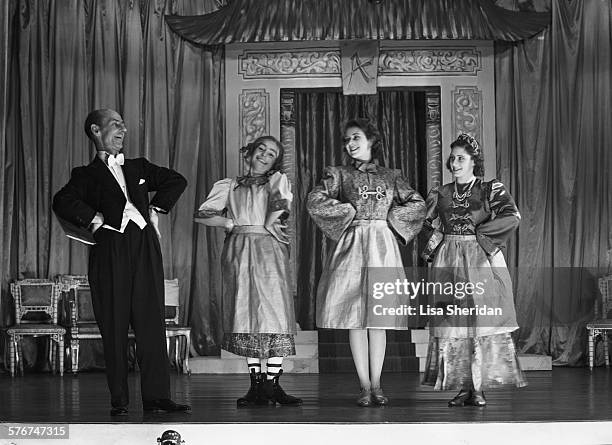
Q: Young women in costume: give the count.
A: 3